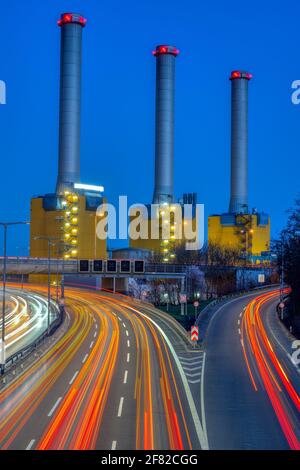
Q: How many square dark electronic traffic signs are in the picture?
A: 5